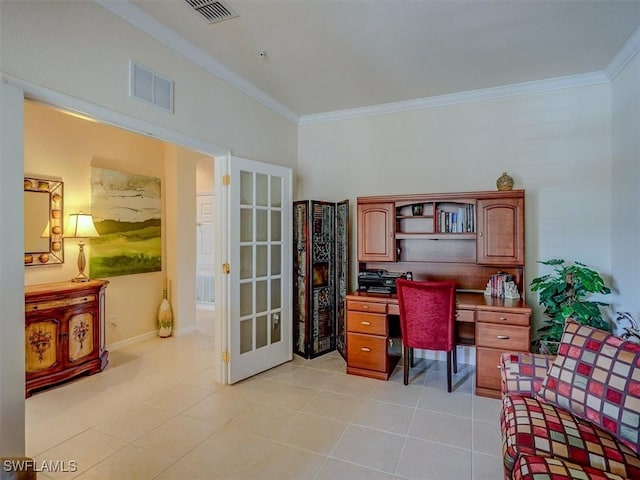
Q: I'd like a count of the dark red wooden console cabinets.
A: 1